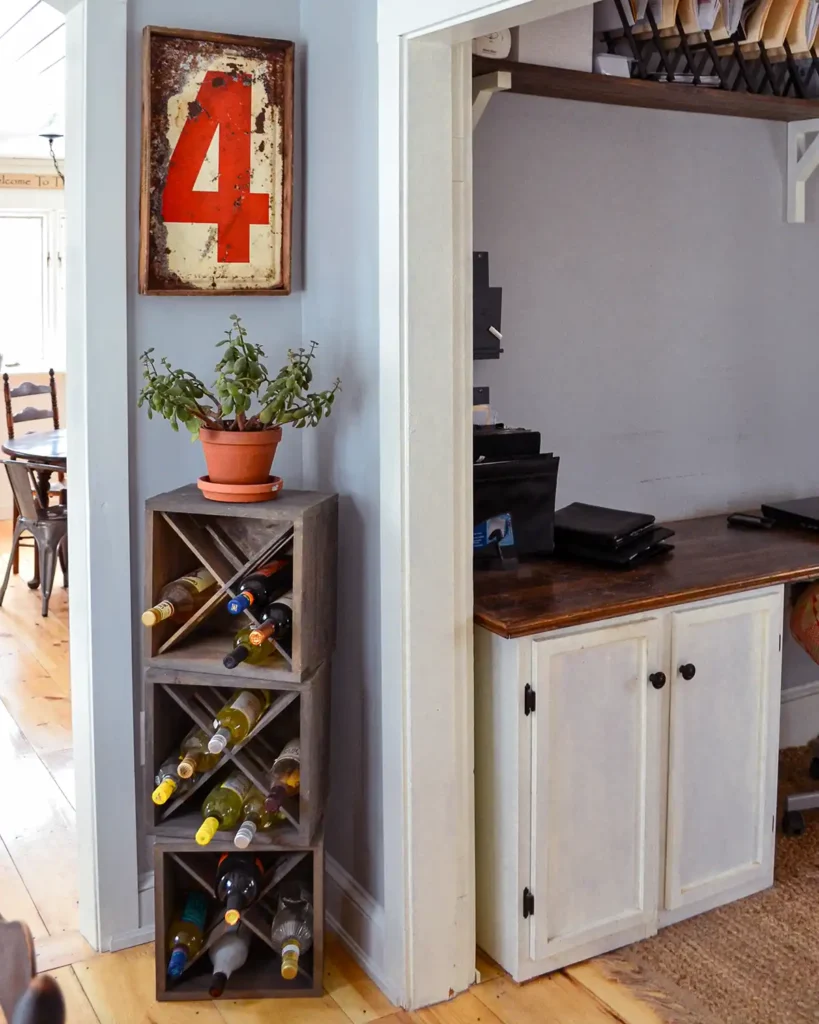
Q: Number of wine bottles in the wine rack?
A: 14